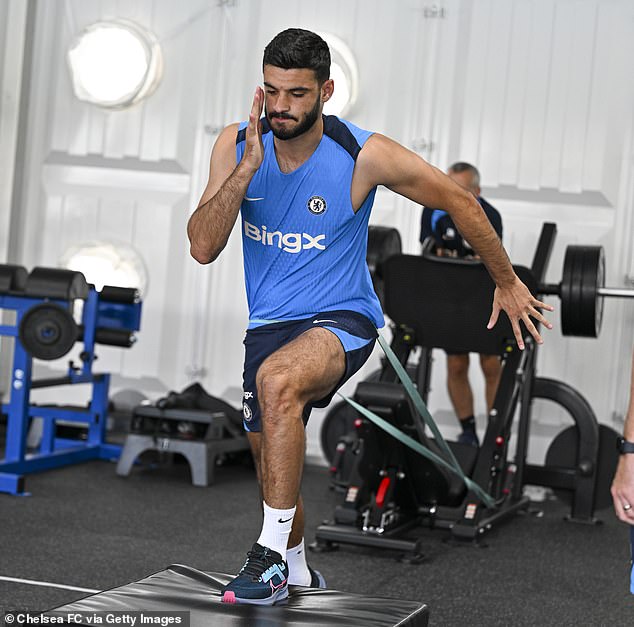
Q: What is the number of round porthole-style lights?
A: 3